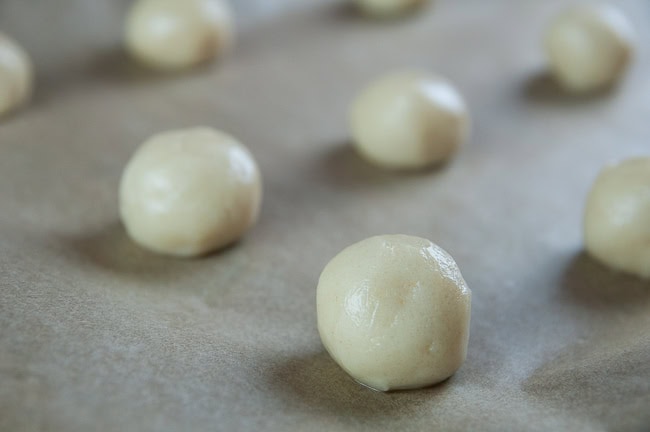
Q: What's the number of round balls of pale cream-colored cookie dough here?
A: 8